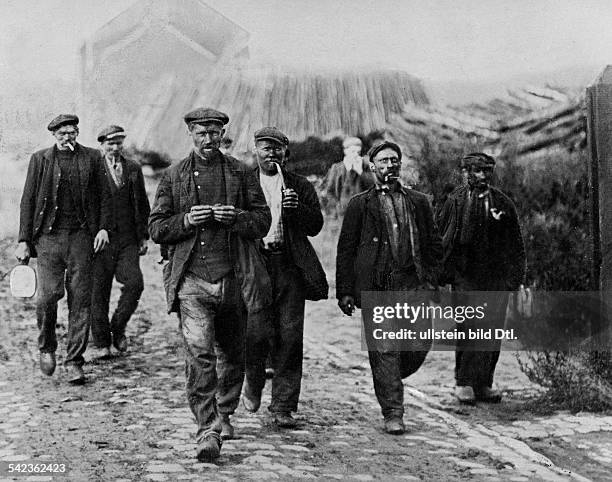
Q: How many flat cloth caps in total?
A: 6